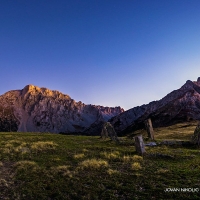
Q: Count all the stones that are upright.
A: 4